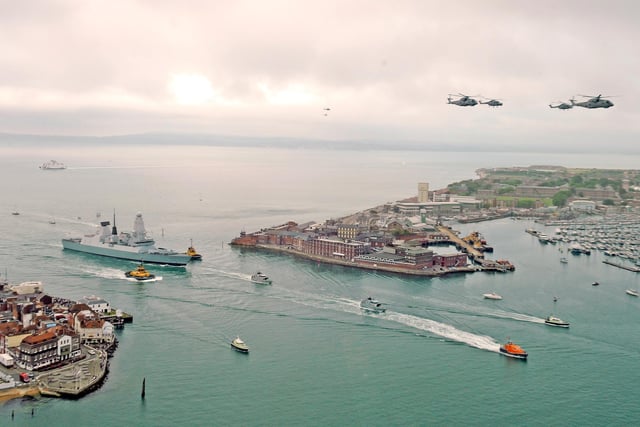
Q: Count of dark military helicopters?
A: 4